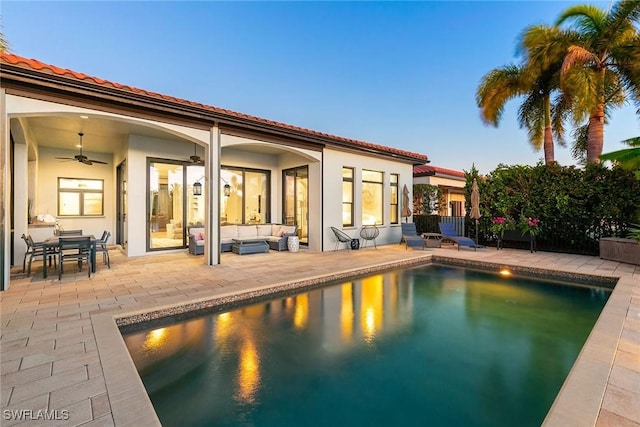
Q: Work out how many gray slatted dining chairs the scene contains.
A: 6